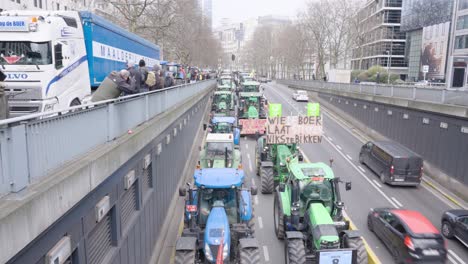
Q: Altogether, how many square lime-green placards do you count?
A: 2